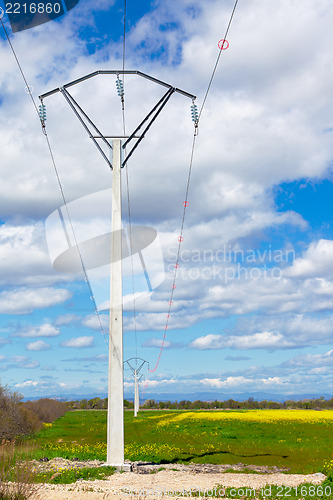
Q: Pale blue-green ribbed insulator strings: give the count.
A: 3